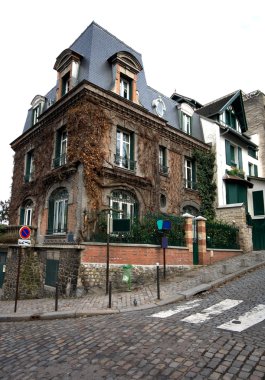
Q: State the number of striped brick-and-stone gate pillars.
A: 2